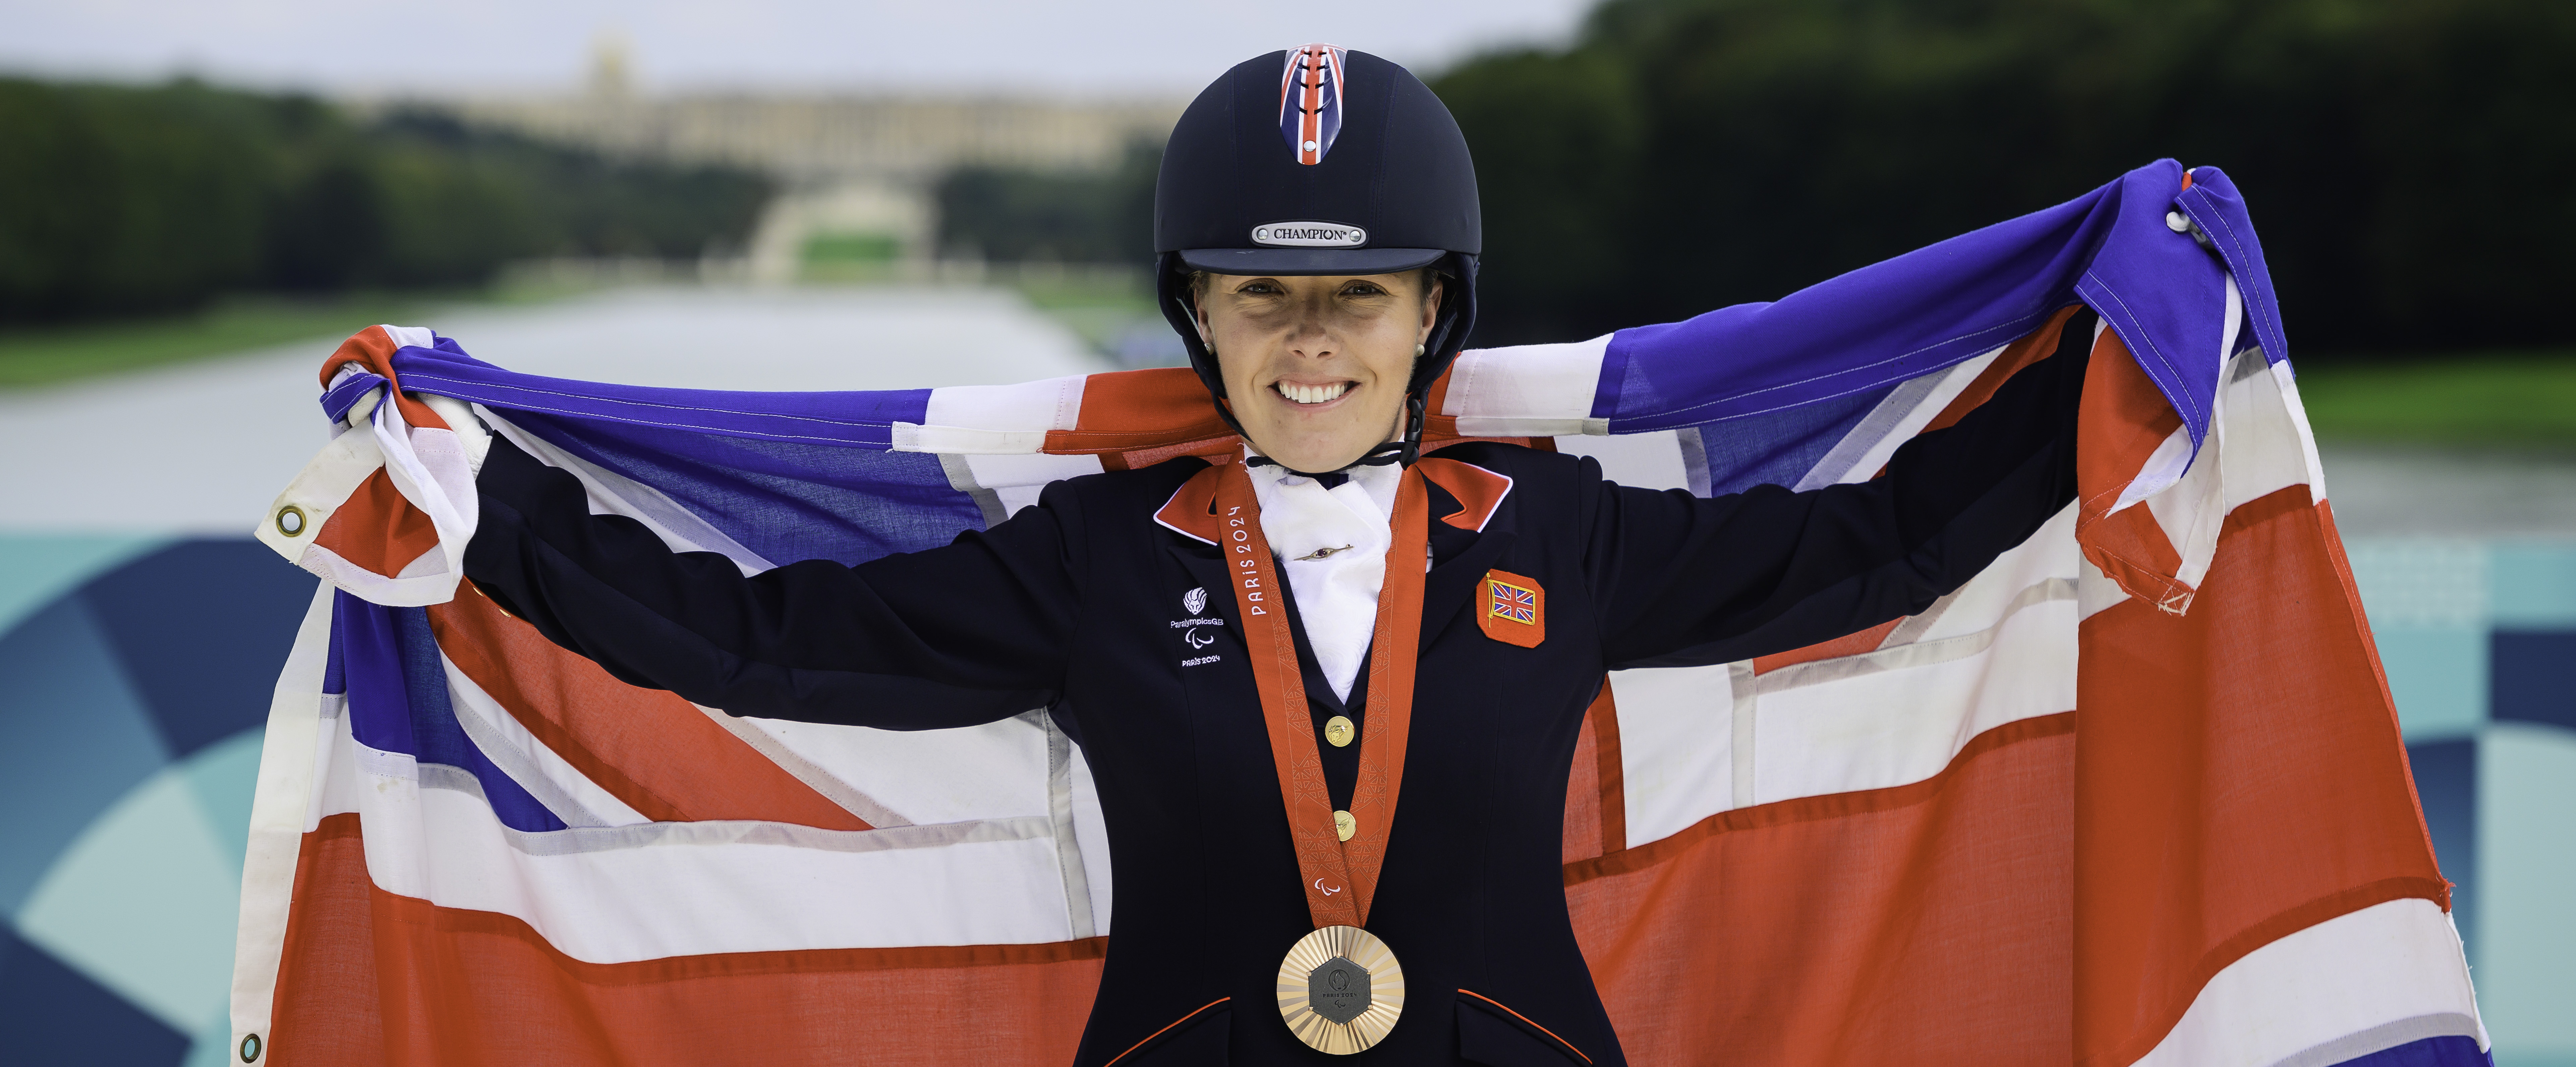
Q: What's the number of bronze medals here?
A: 1